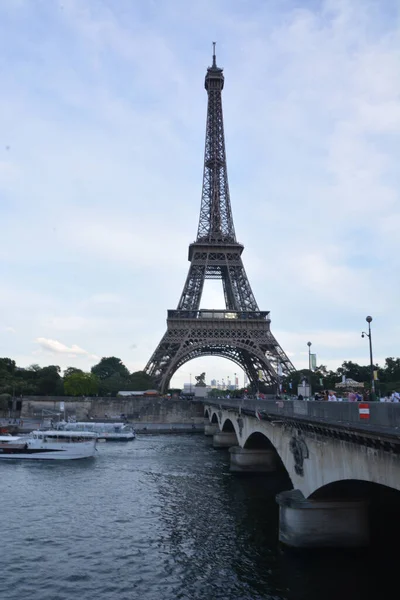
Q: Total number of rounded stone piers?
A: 4